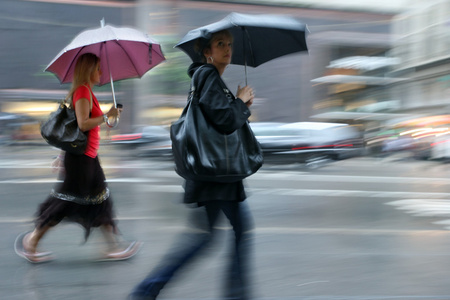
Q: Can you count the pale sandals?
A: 2